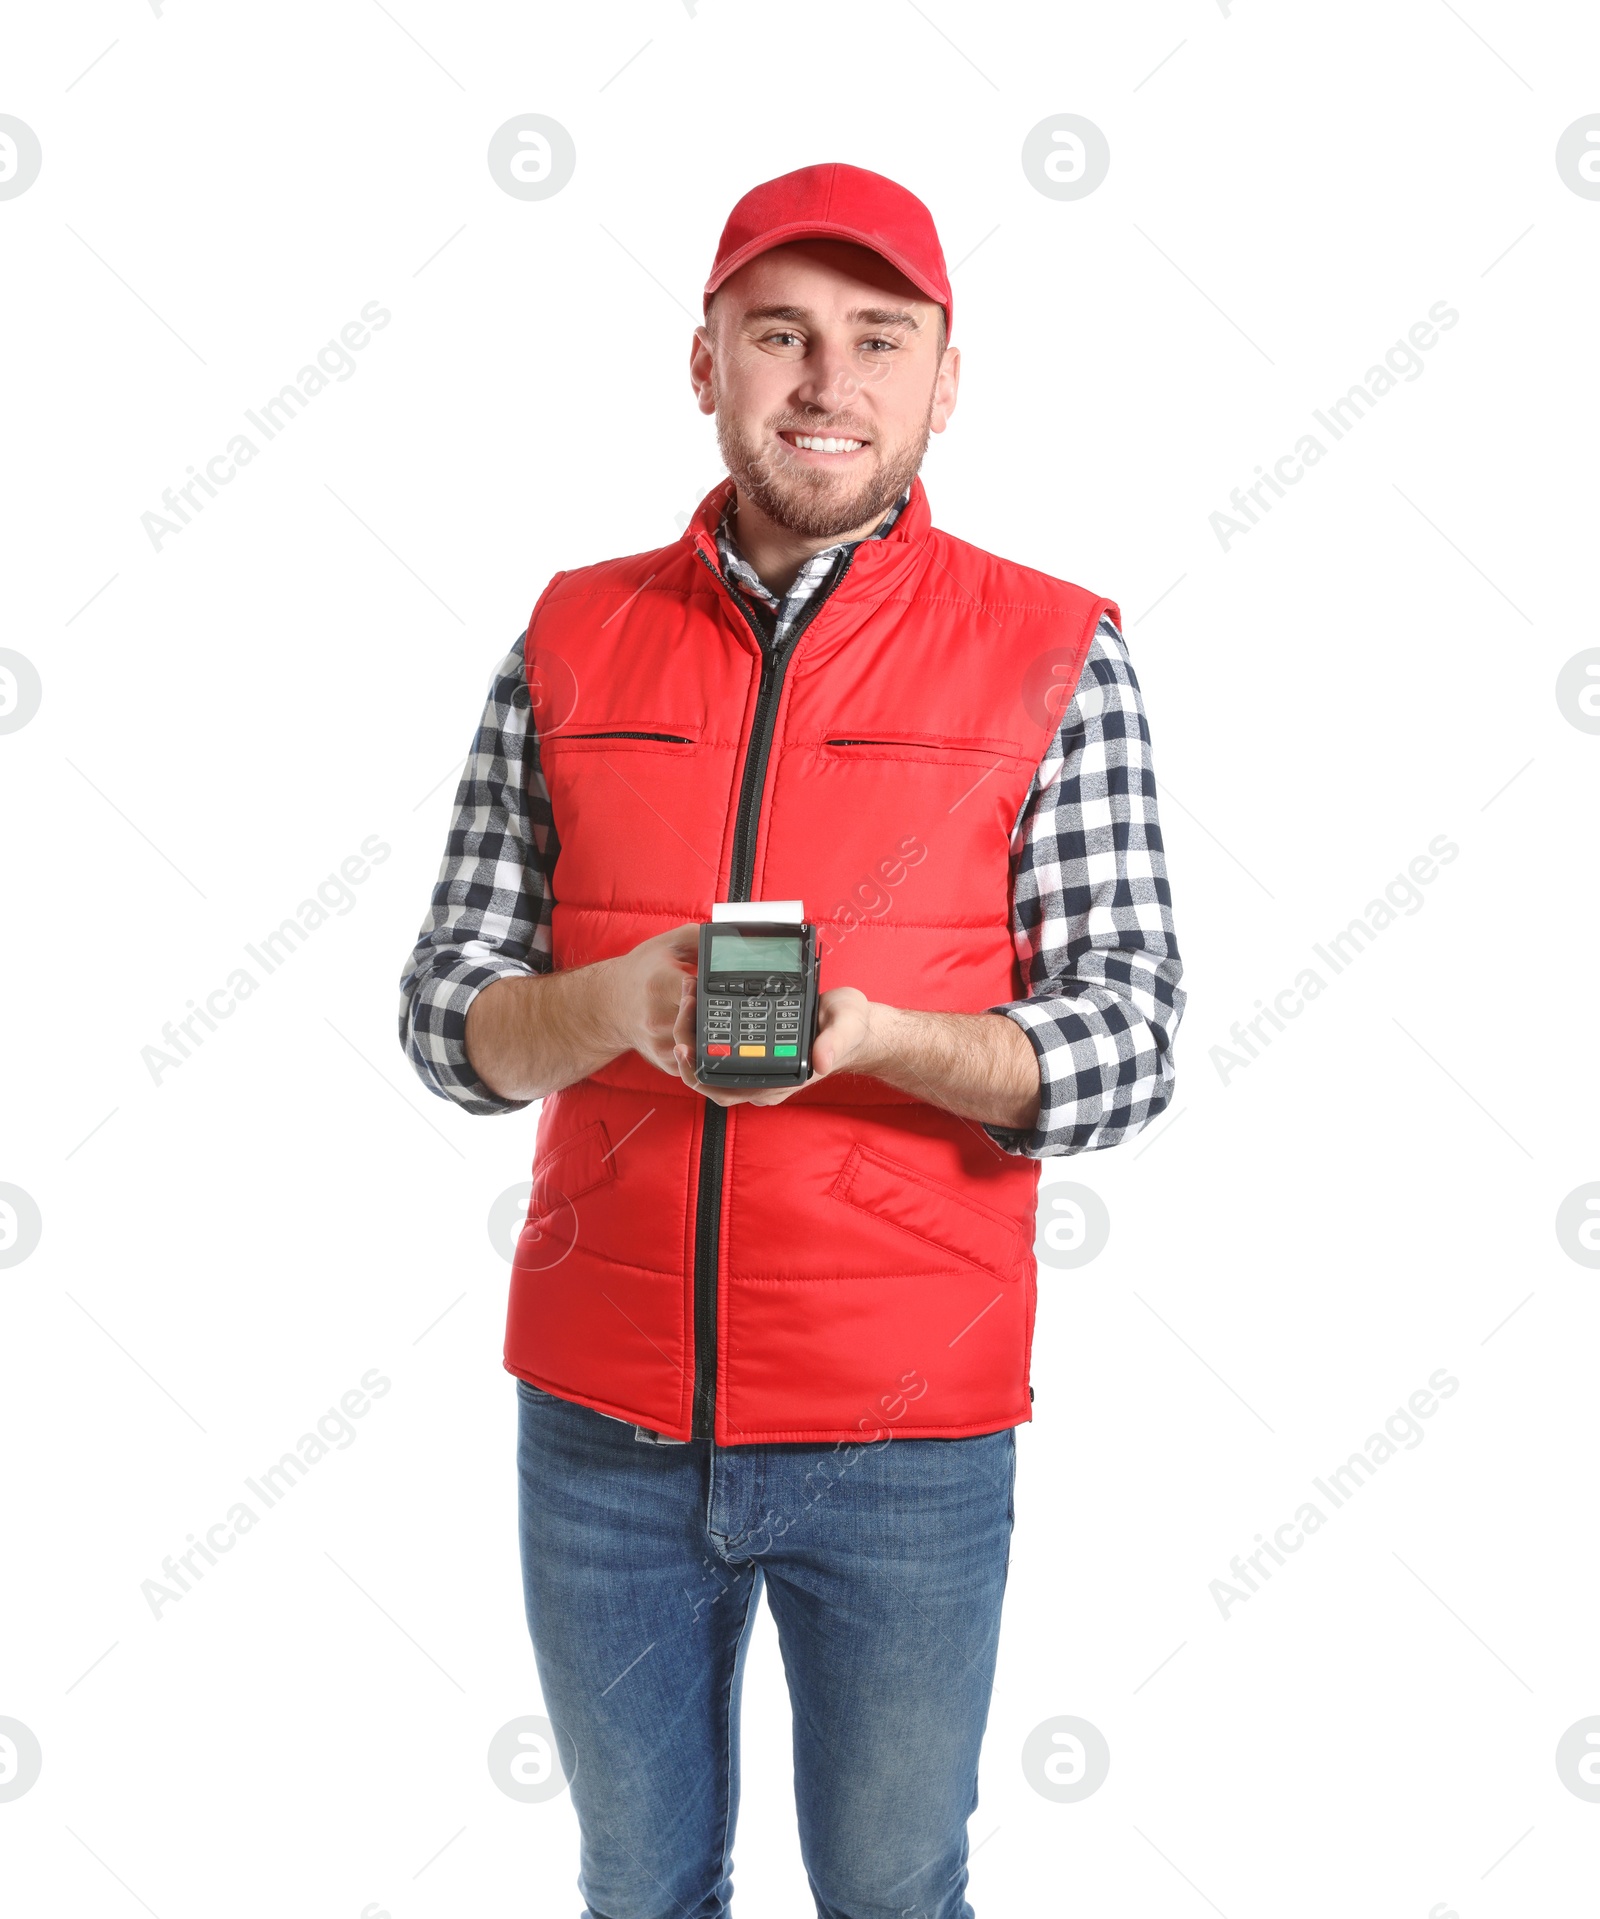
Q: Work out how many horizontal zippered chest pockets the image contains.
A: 2